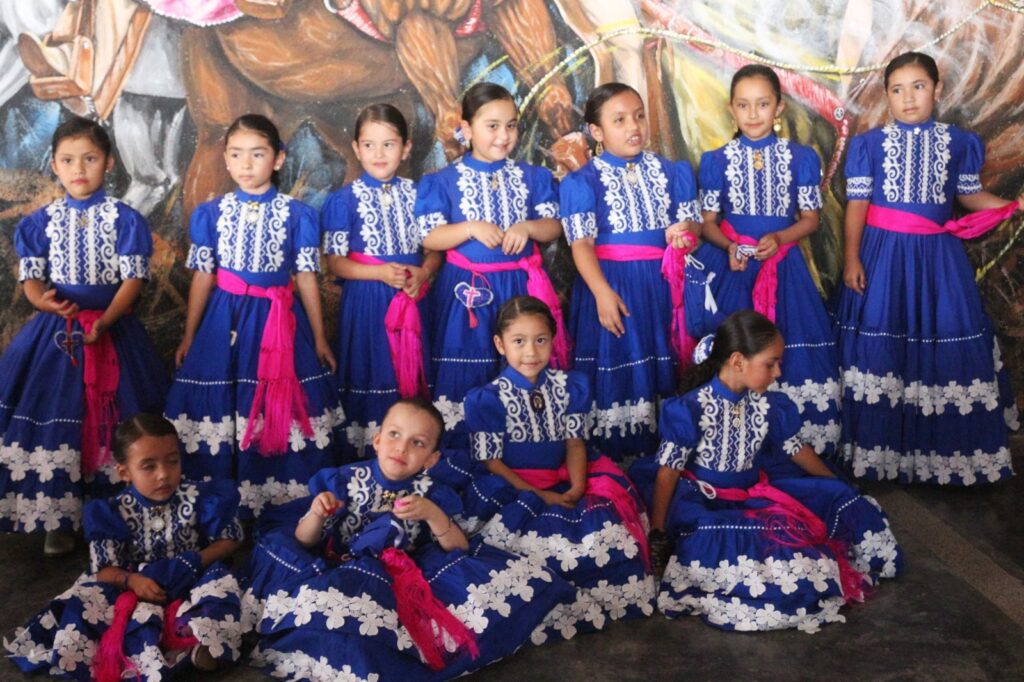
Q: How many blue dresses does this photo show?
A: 11